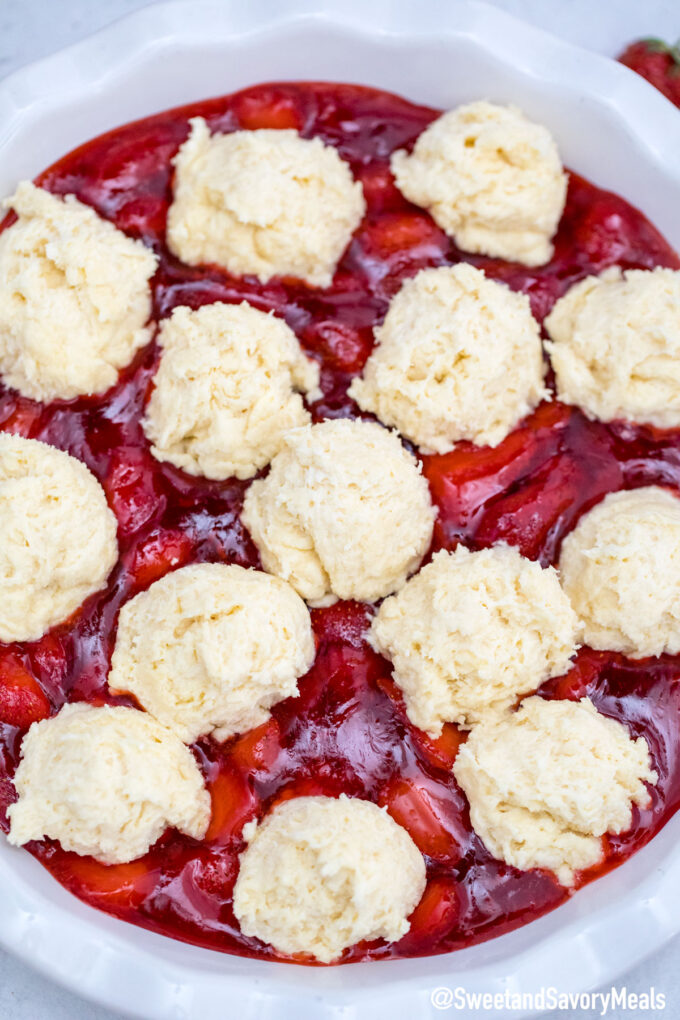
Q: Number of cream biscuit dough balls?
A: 14